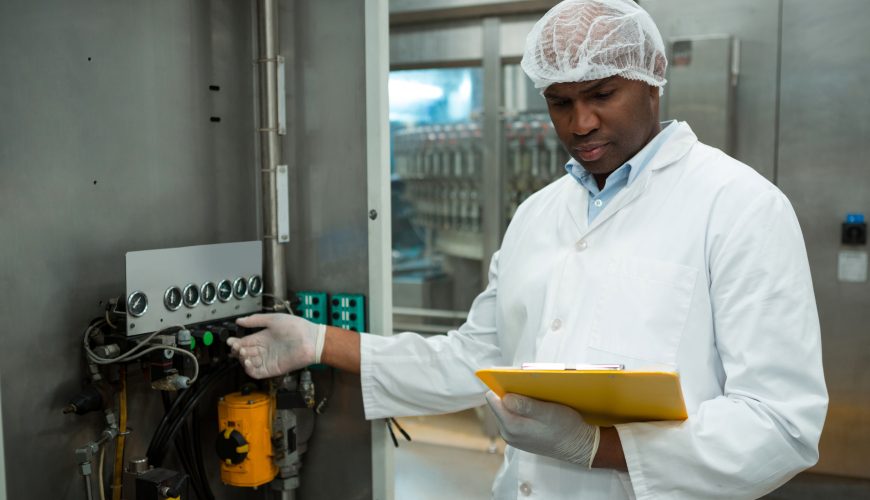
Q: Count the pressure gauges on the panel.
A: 7